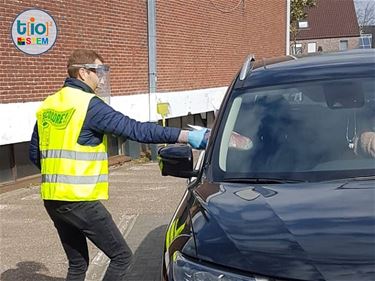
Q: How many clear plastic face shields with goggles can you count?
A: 1